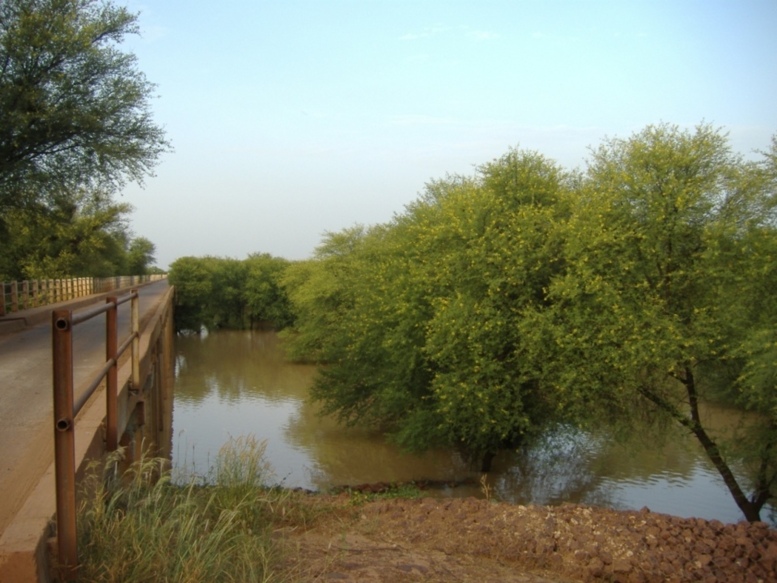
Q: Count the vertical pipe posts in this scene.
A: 3